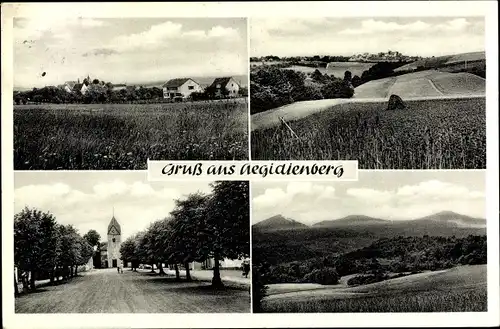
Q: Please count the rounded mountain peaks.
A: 3